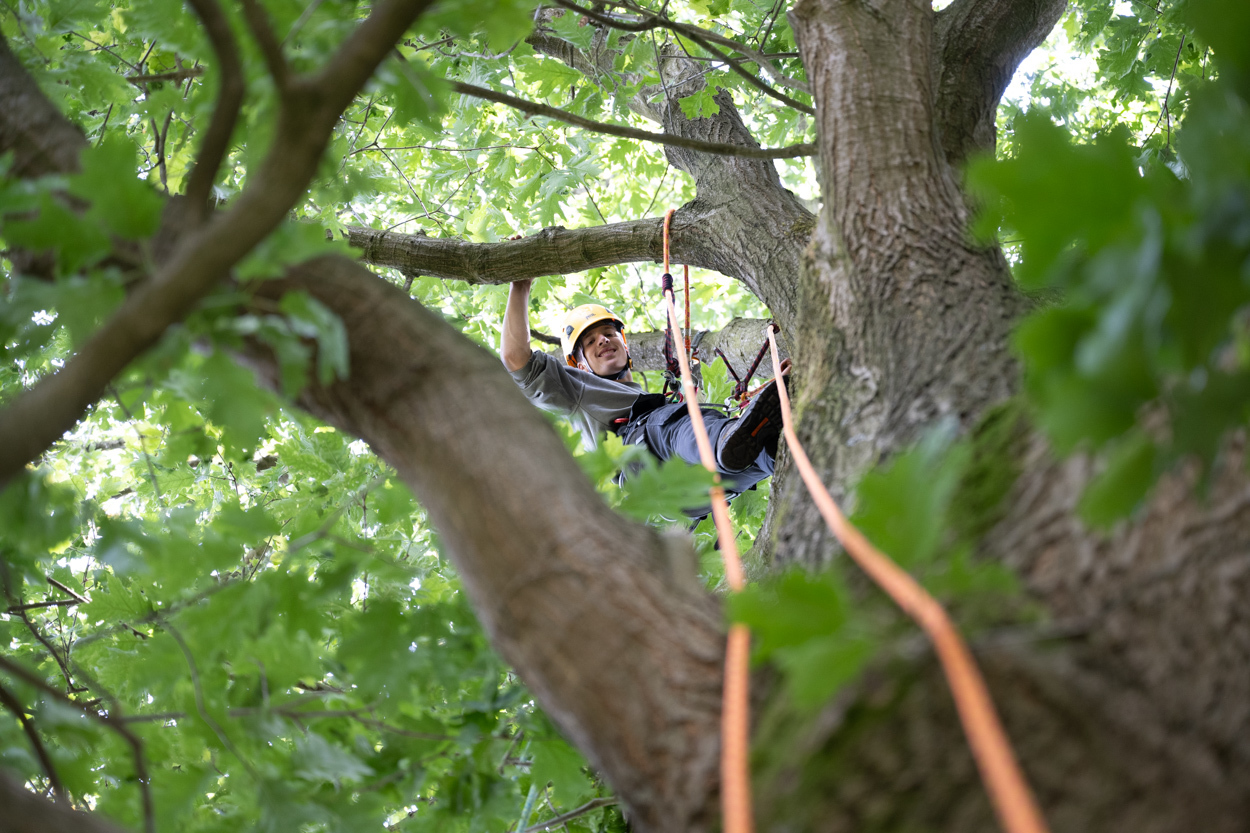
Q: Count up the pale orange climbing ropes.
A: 2